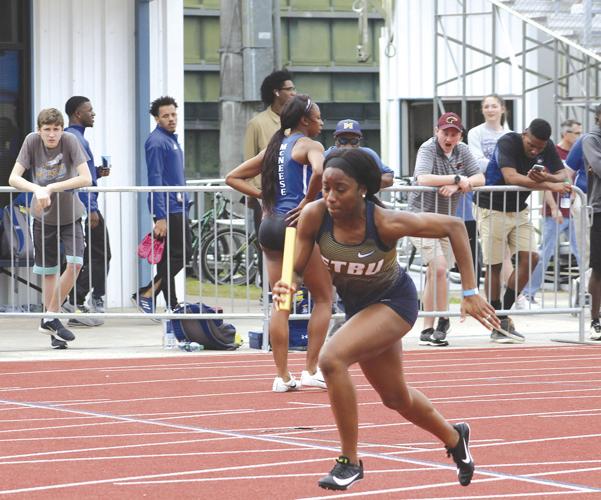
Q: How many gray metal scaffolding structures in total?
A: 1